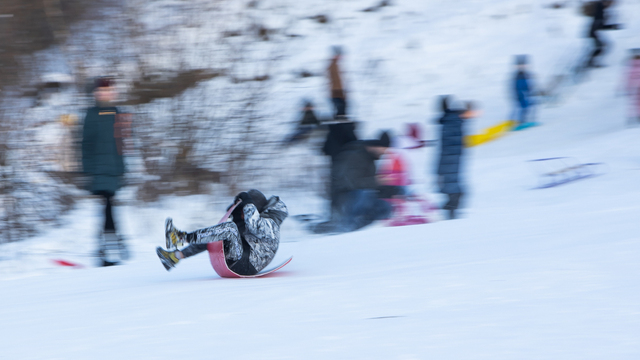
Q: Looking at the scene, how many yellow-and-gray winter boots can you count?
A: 2